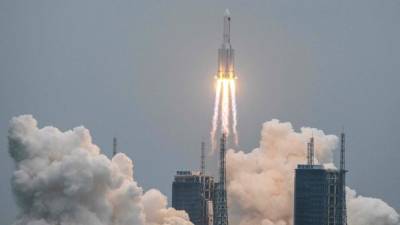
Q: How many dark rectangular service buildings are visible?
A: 2